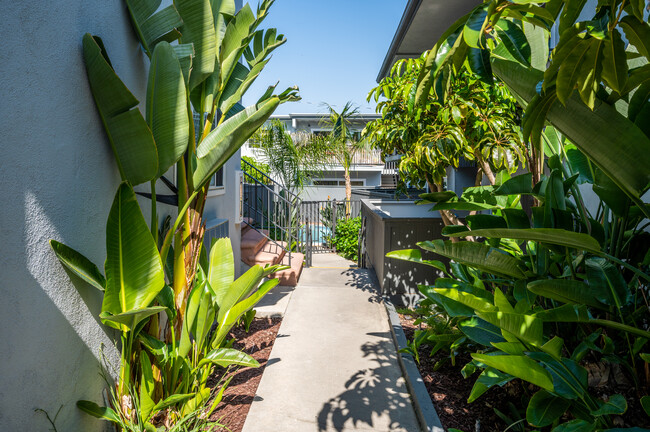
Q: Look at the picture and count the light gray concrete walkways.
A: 1